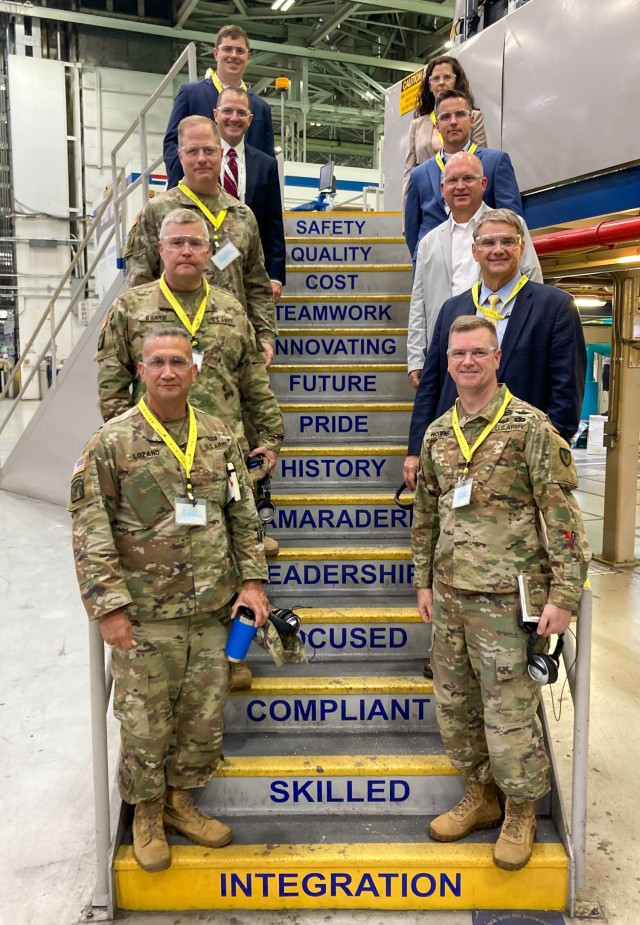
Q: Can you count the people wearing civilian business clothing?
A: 6